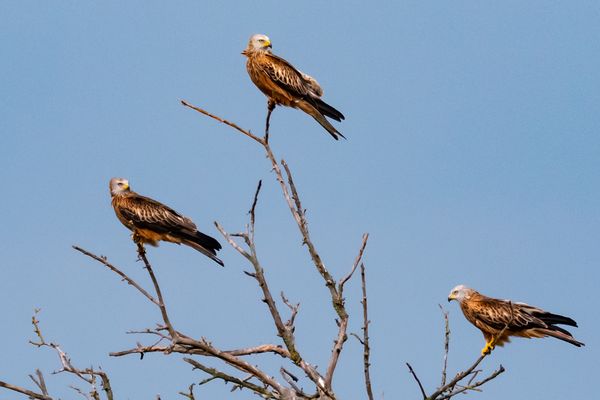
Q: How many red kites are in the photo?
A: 3